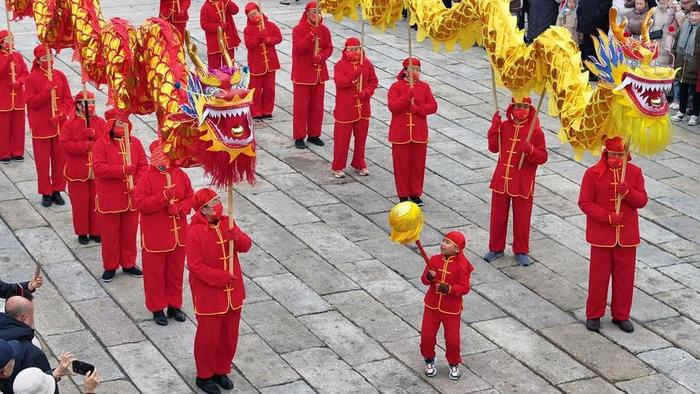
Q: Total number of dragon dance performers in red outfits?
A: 15